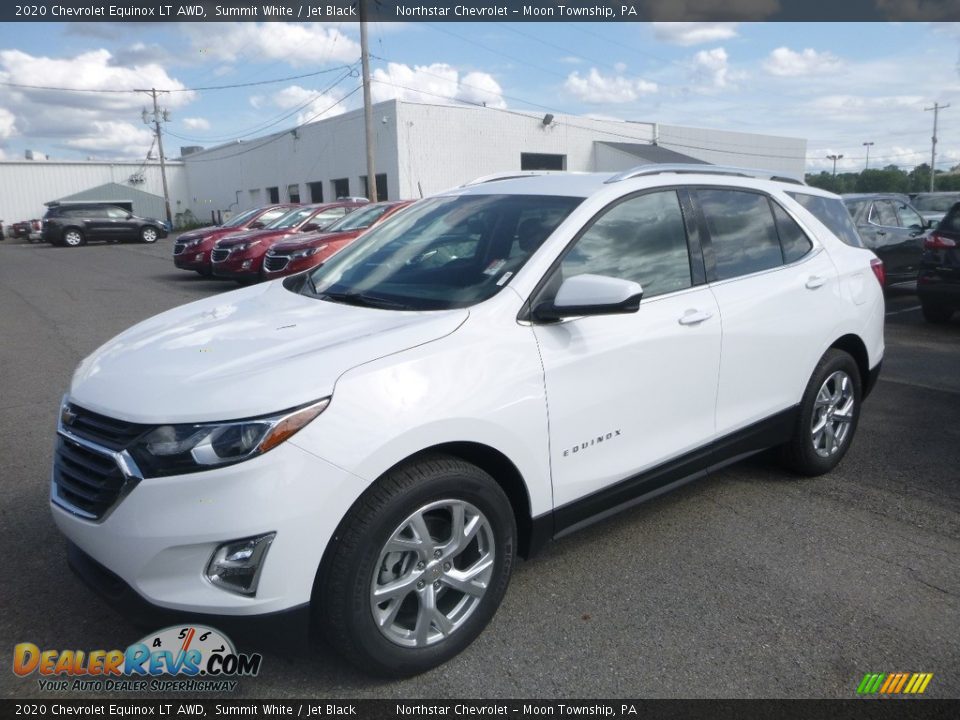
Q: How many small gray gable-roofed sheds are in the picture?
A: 1